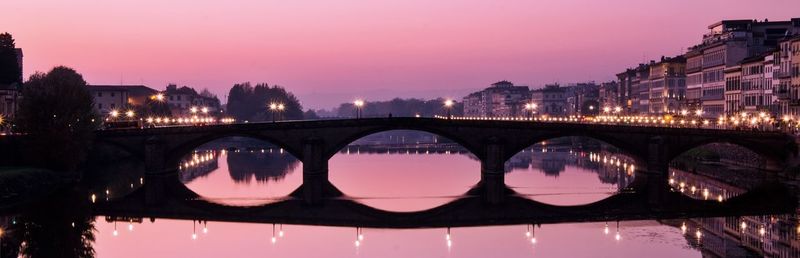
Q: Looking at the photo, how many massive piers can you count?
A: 4